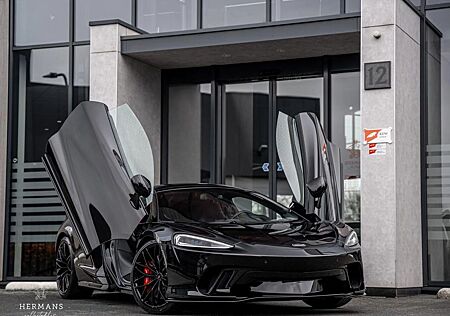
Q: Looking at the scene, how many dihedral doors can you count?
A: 2